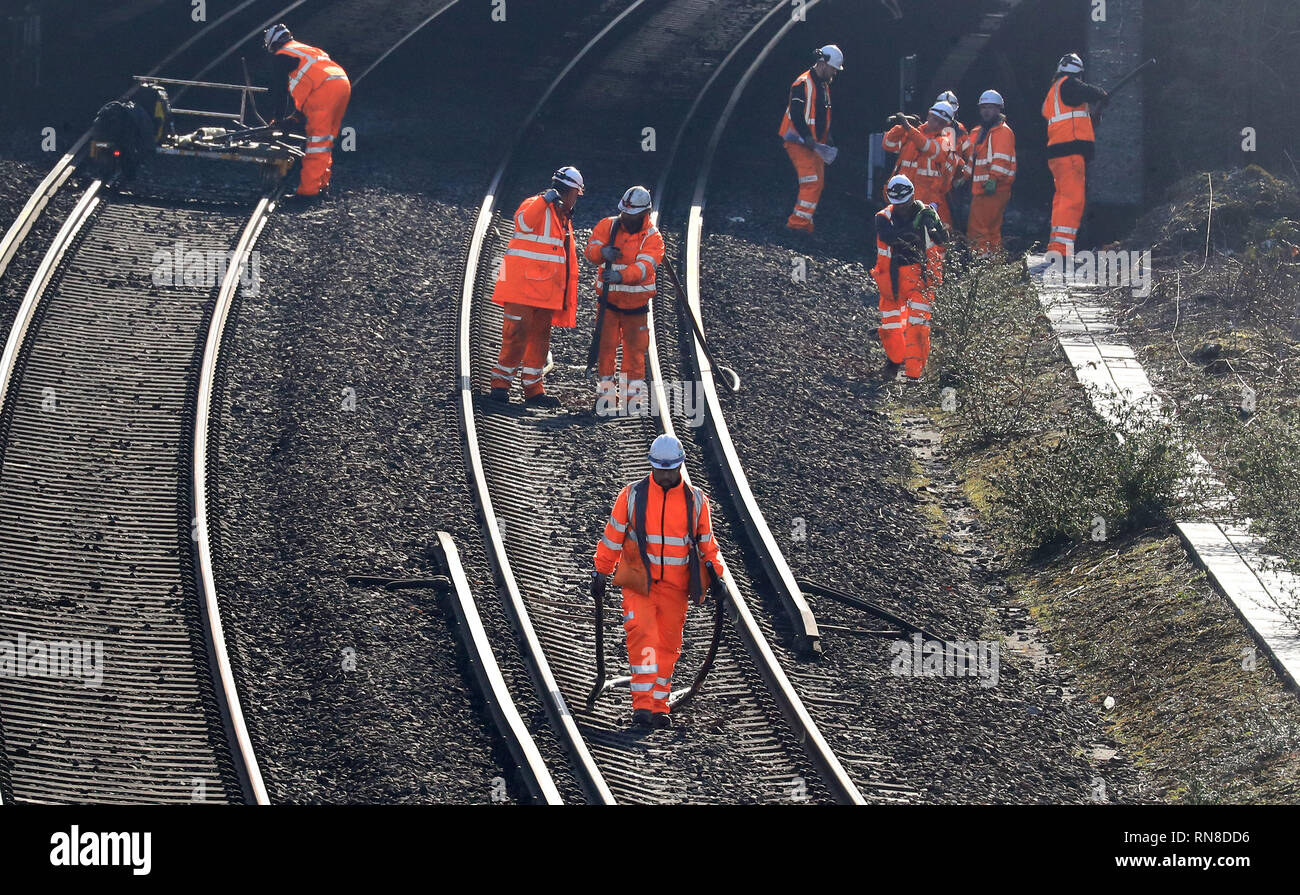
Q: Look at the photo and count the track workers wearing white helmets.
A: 10